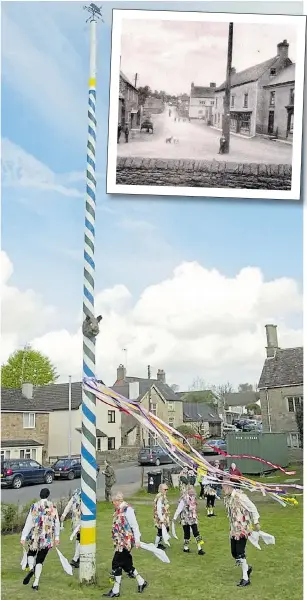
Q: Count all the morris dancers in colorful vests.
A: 7